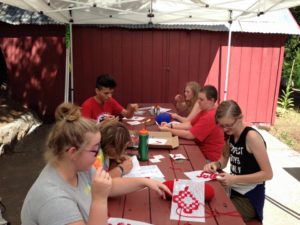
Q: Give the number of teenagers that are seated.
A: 6